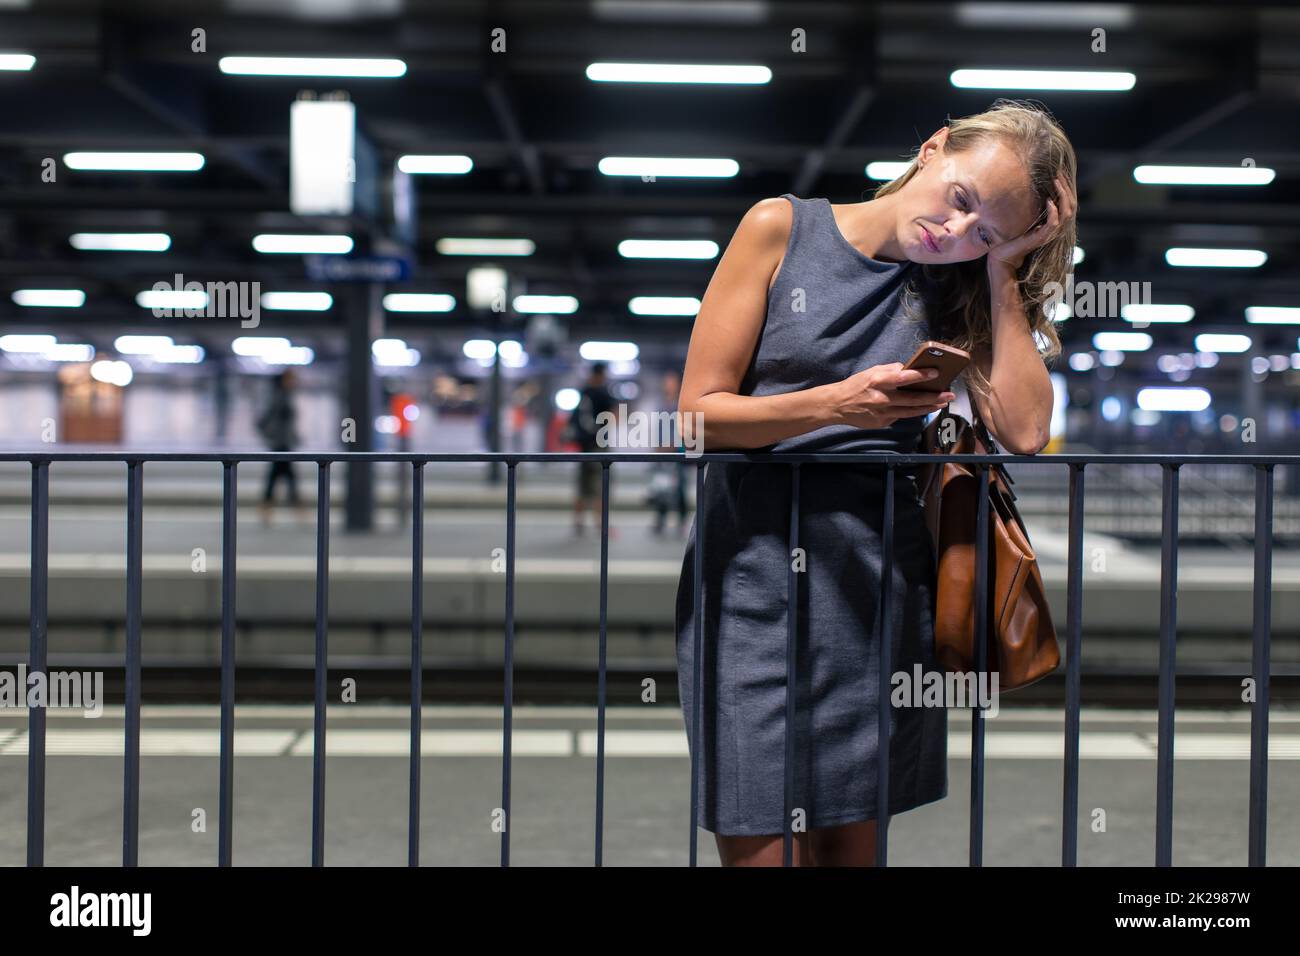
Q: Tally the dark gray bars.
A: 14